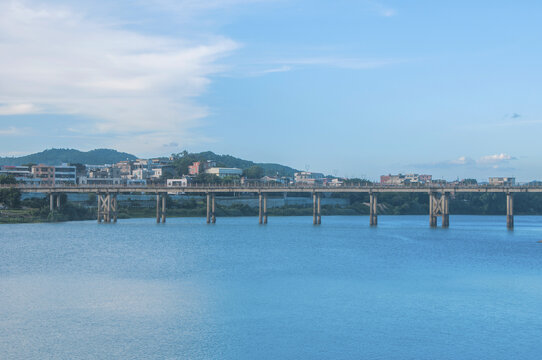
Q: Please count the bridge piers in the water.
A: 8